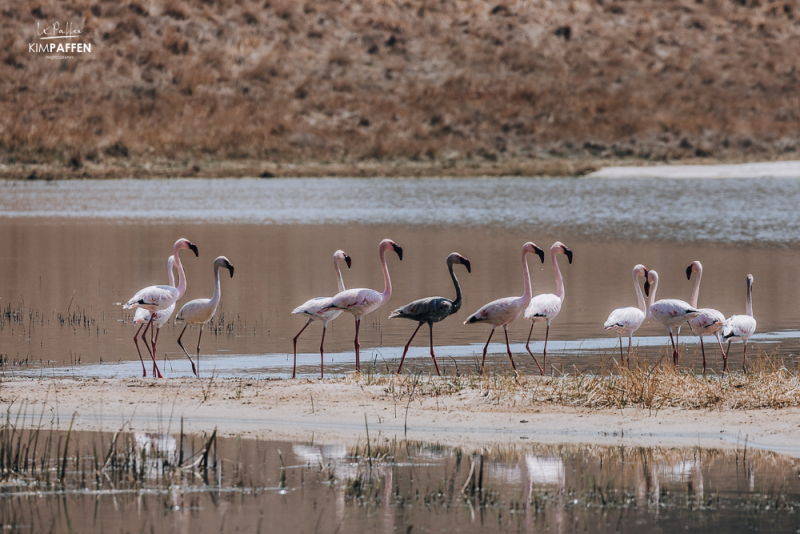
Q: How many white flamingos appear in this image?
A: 11